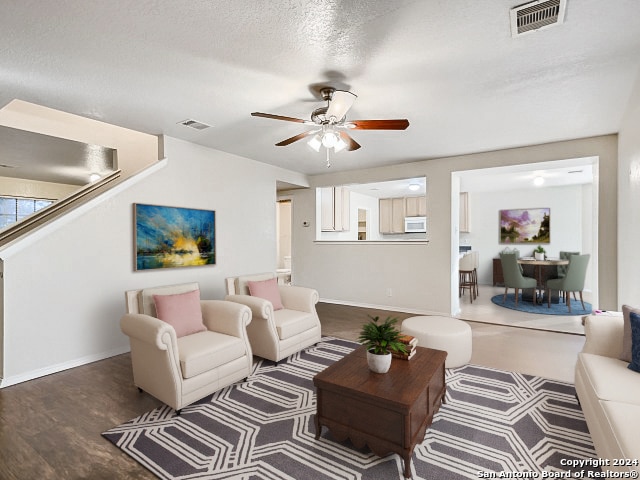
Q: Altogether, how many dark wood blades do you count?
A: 4